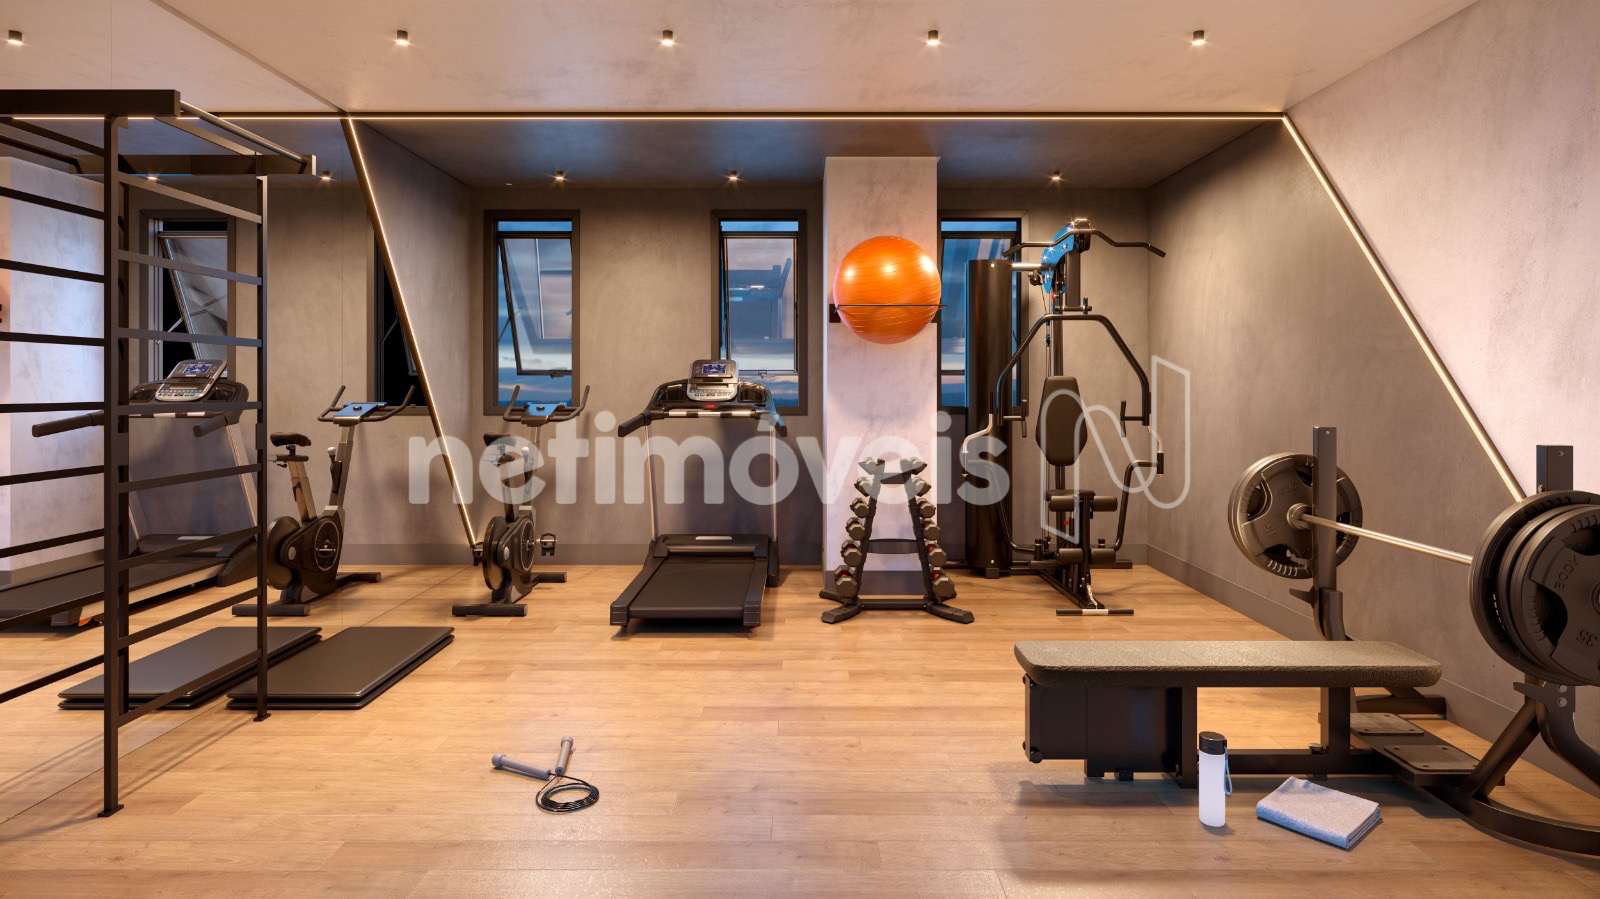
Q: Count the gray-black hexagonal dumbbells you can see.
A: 12